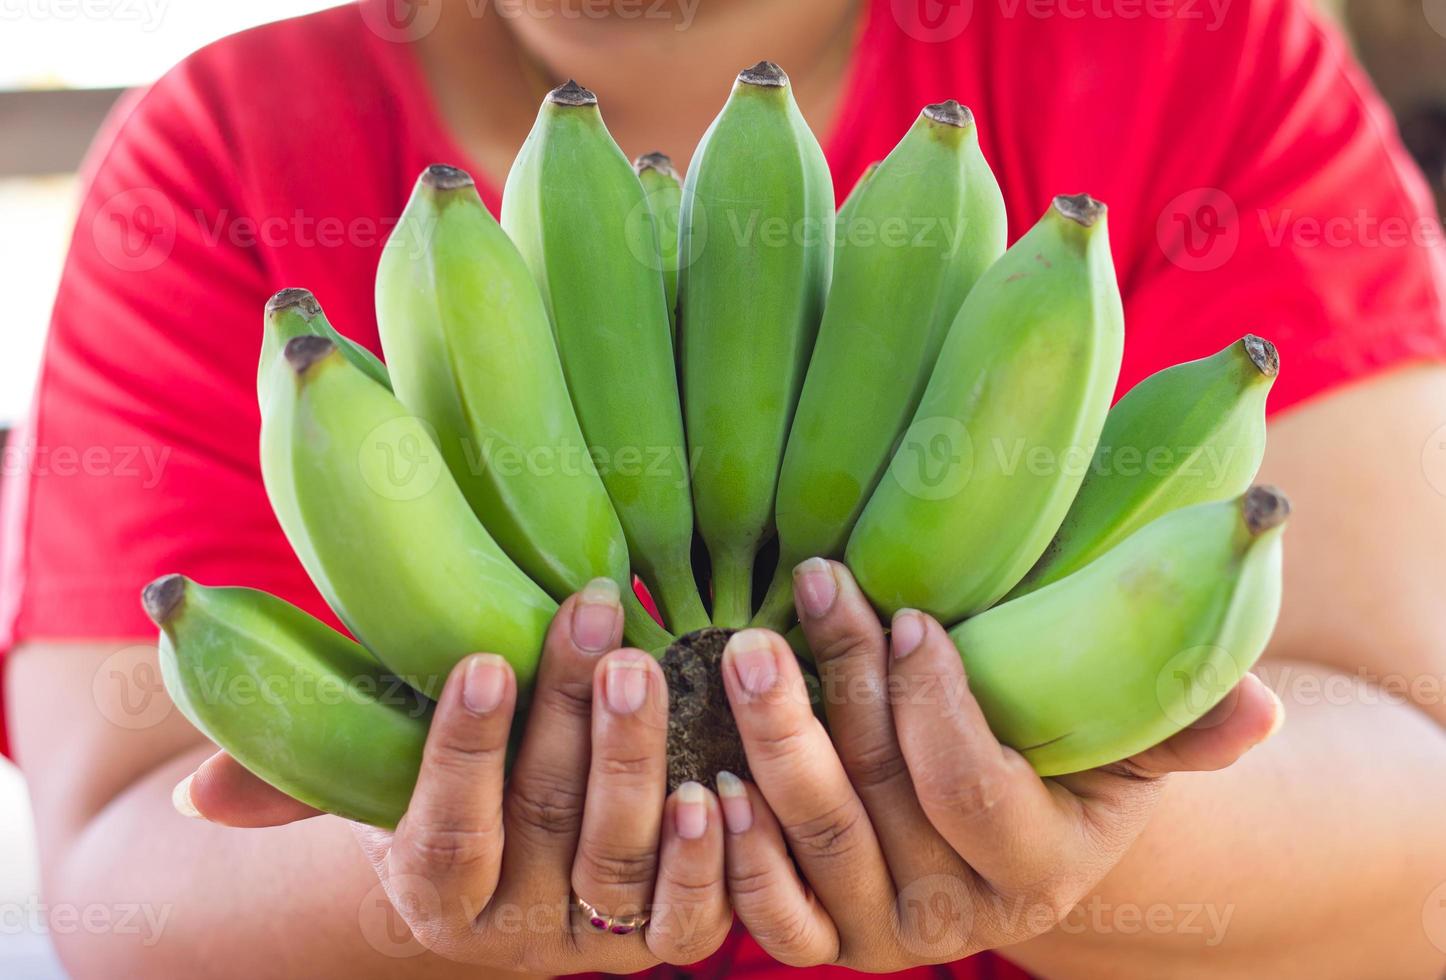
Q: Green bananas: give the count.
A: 12